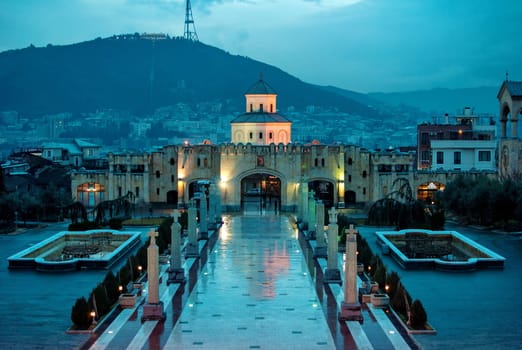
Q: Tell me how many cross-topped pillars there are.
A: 12